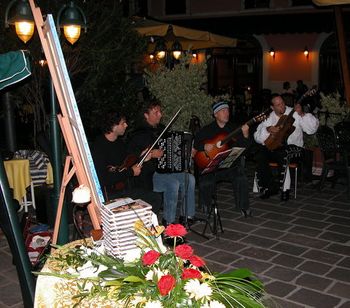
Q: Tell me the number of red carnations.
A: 6